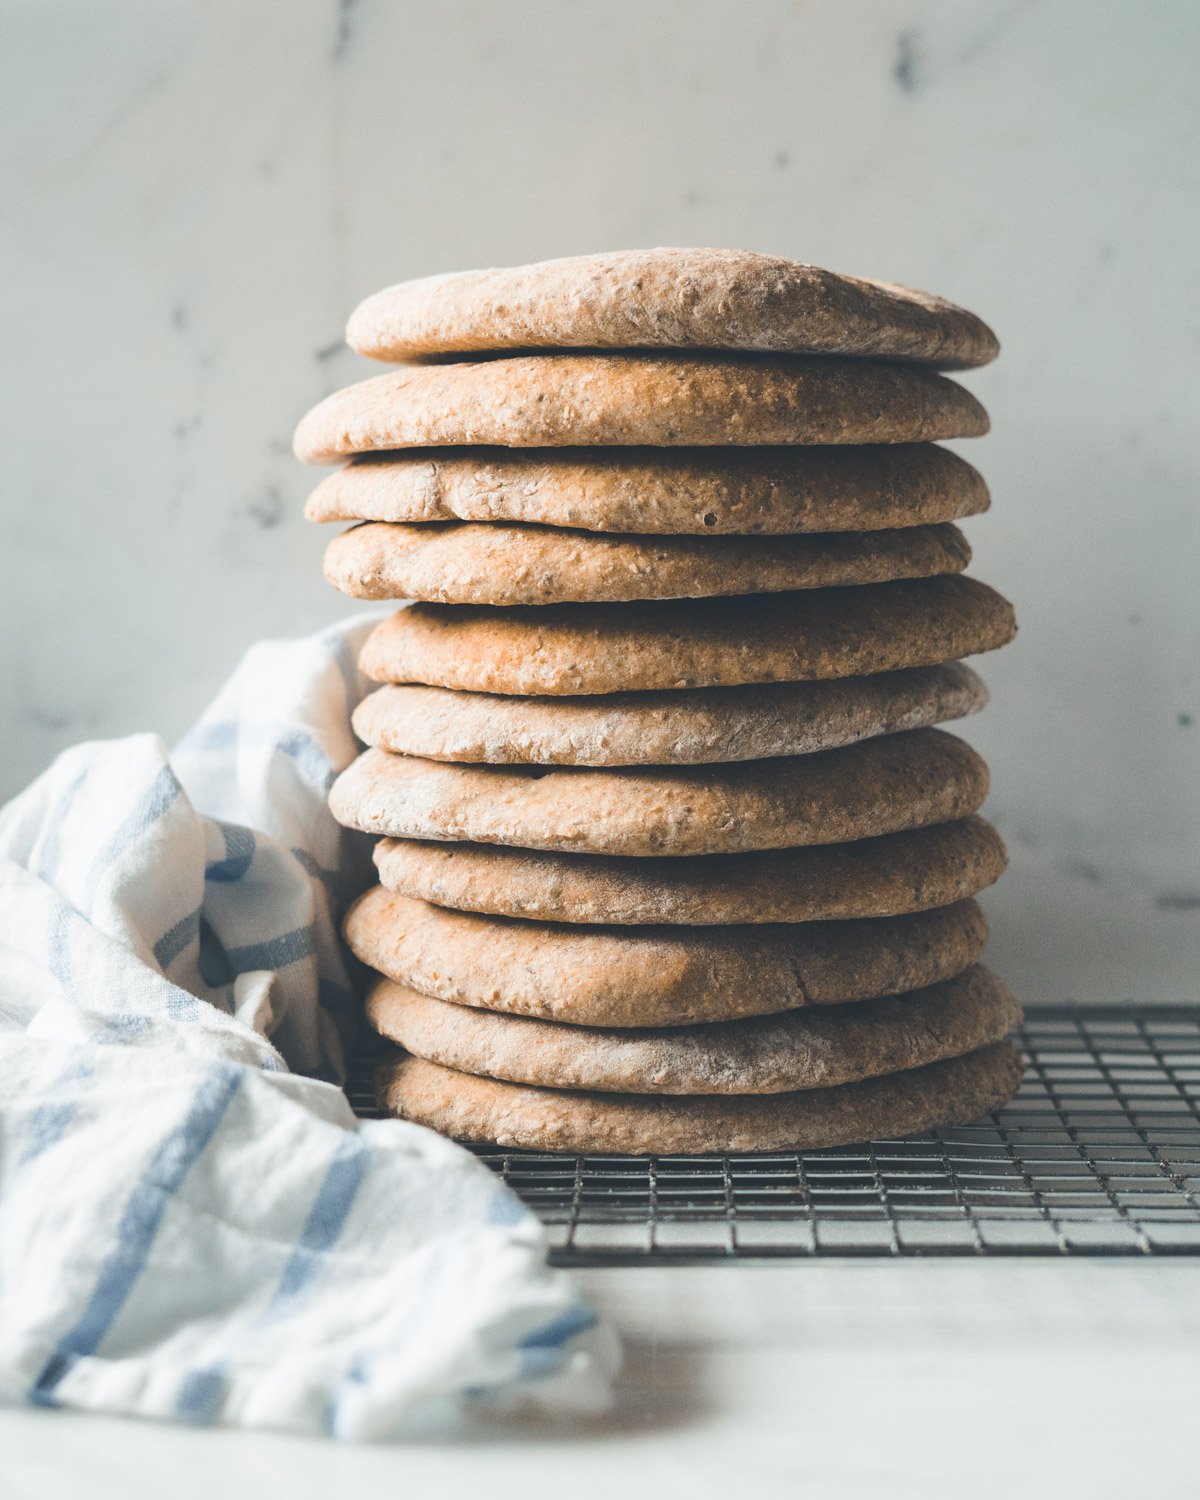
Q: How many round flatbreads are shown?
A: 11